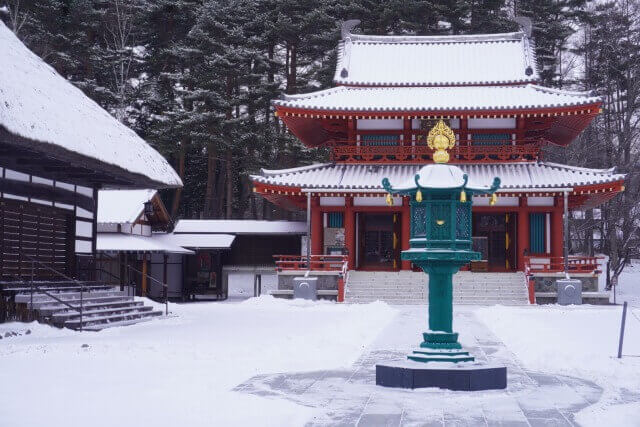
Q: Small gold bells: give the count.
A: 4